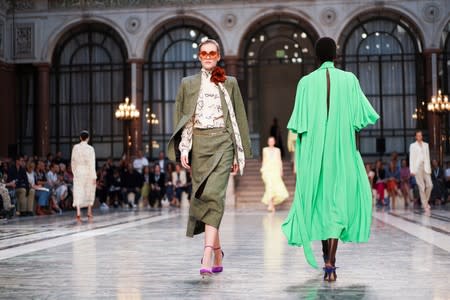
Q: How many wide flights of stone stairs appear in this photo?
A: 1